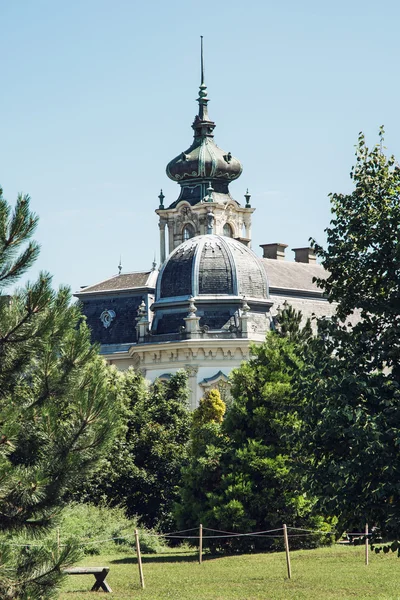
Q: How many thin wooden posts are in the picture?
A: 5